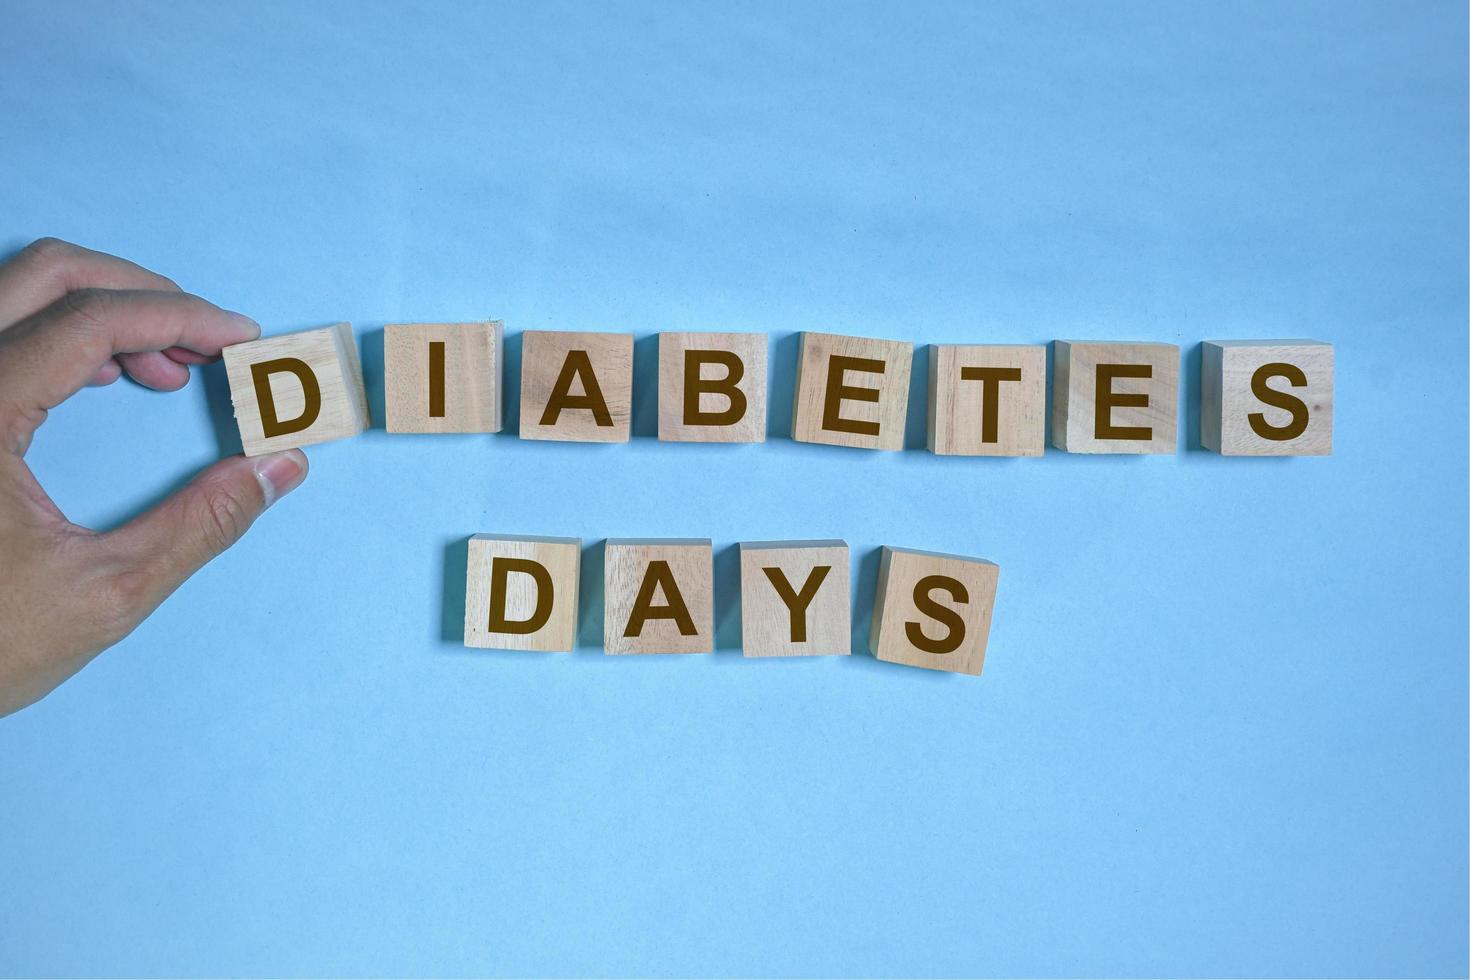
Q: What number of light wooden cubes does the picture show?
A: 12